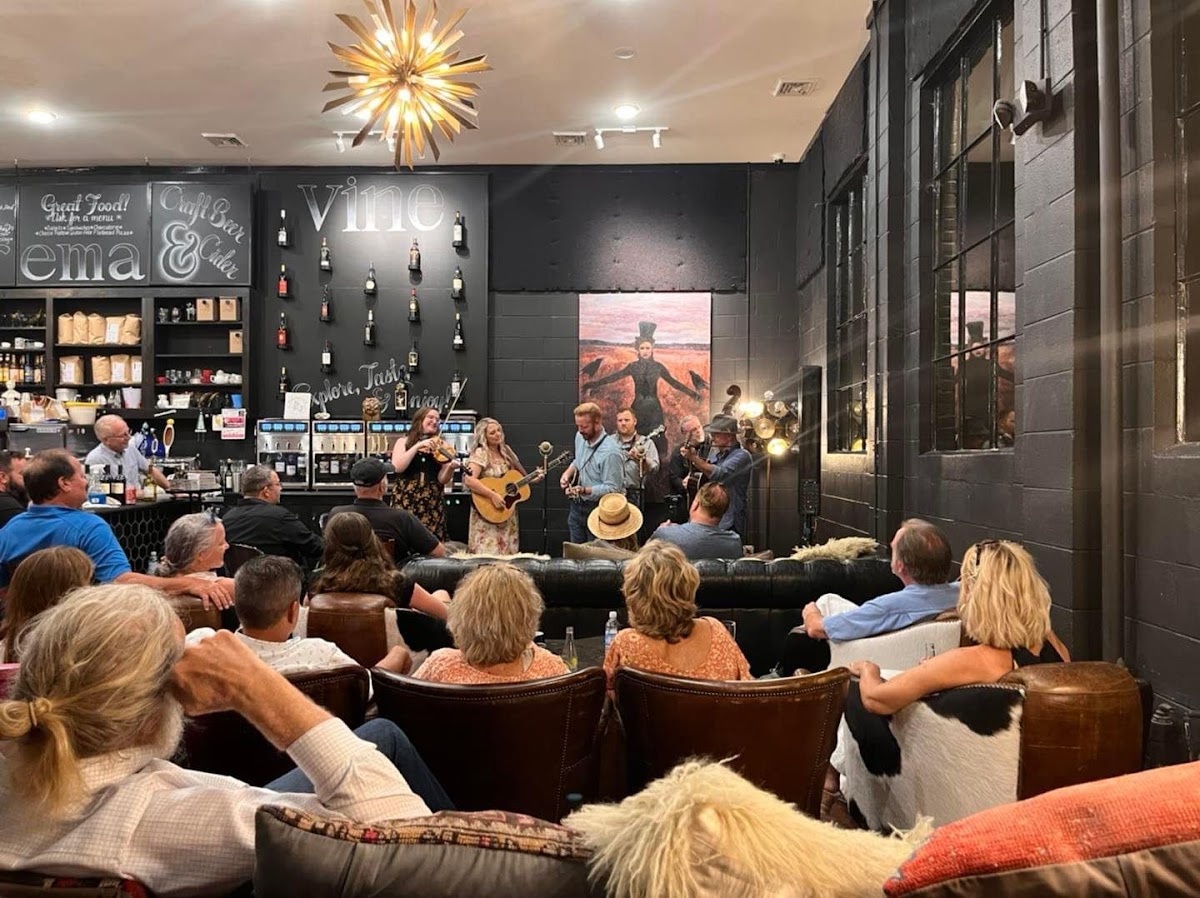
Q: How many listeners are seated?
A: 15